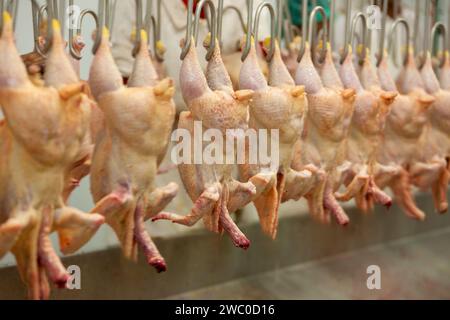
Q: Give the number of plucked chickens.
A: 8